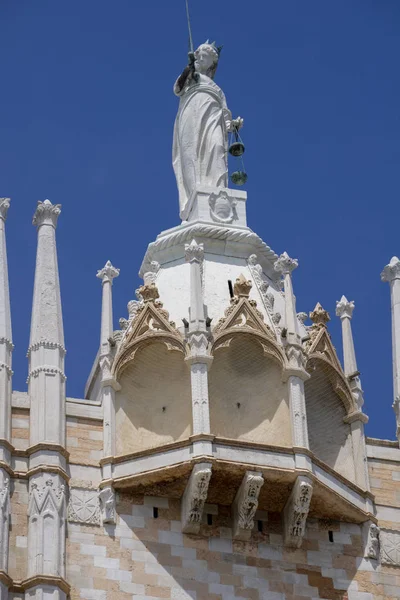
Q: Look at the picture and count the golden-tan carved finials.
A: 3